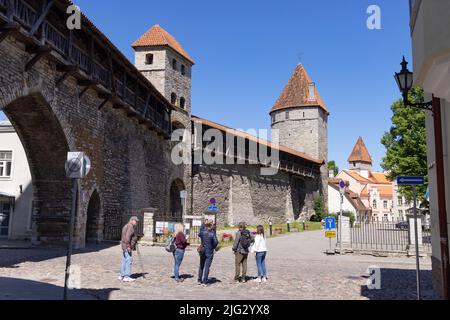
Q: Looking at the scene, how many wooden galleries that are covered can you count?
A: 2